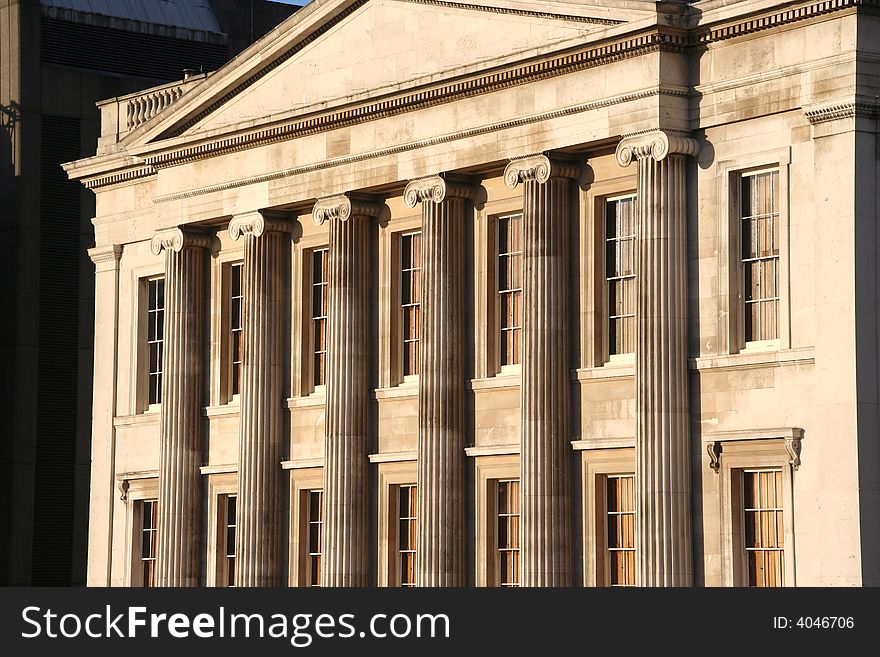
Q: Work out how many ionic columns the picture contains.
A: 6